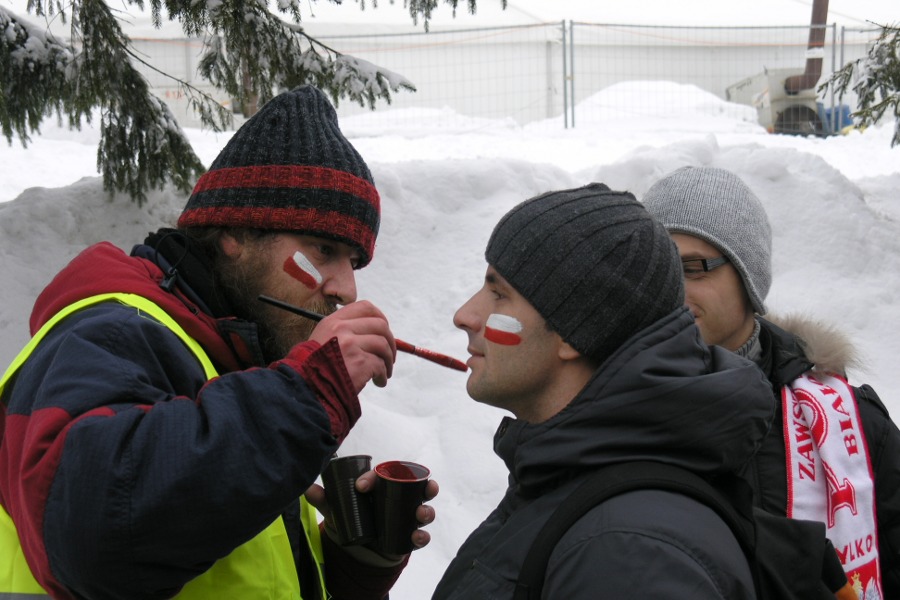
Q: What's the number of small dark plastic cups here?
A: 2